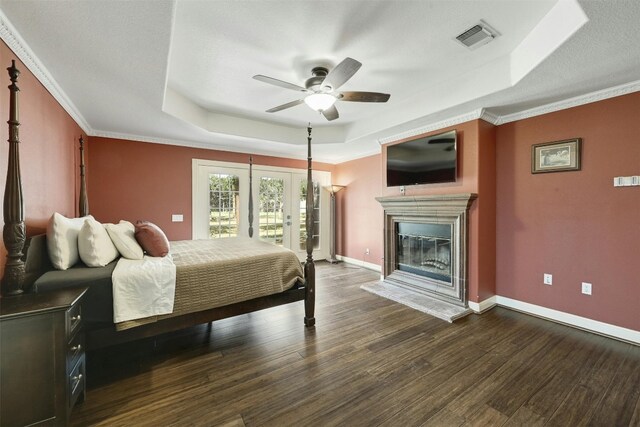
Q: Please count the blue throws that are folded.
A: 0